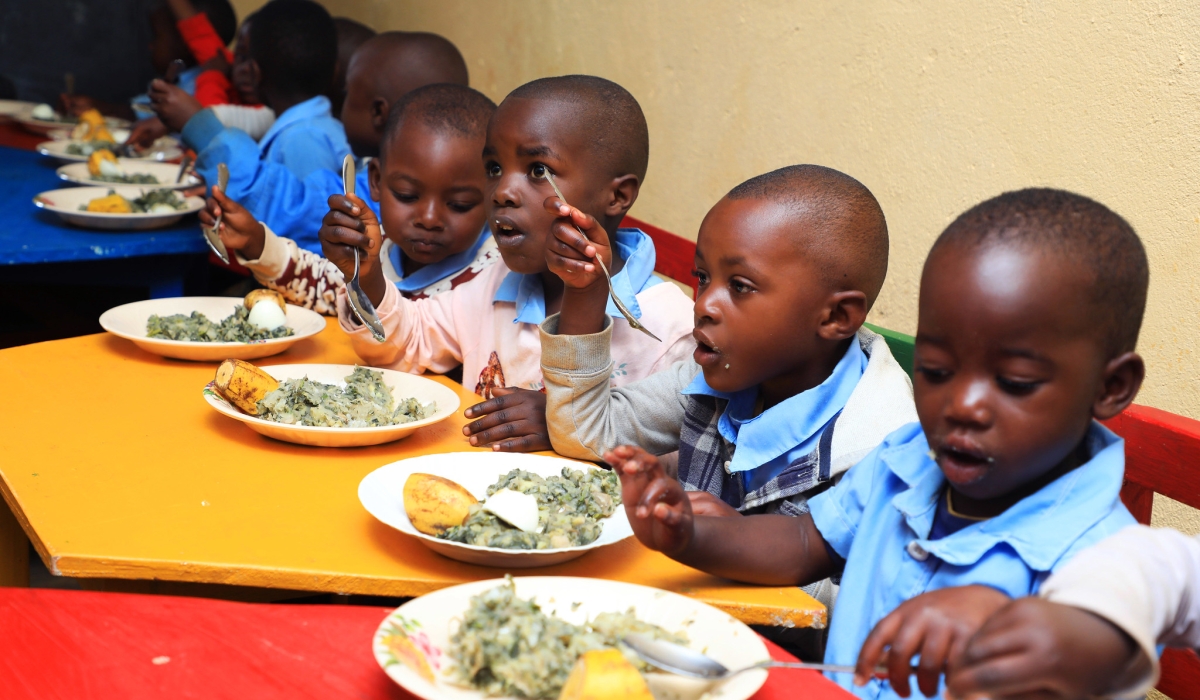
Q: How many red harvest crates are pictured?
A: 0